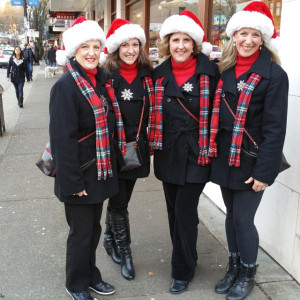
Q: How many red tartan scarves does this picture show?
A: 4